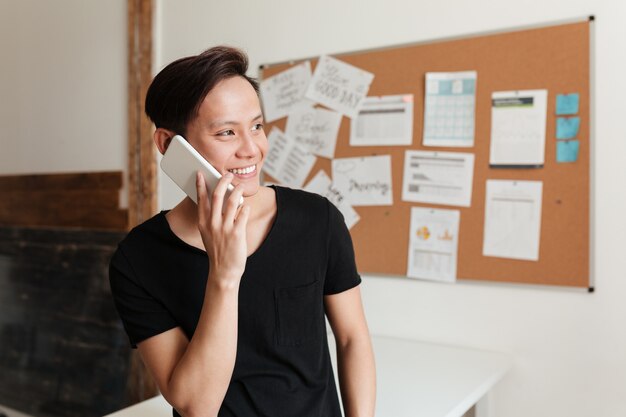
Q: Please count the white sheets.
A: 12